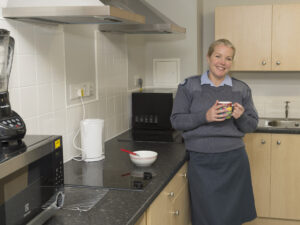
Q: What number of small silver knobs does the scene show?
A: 7